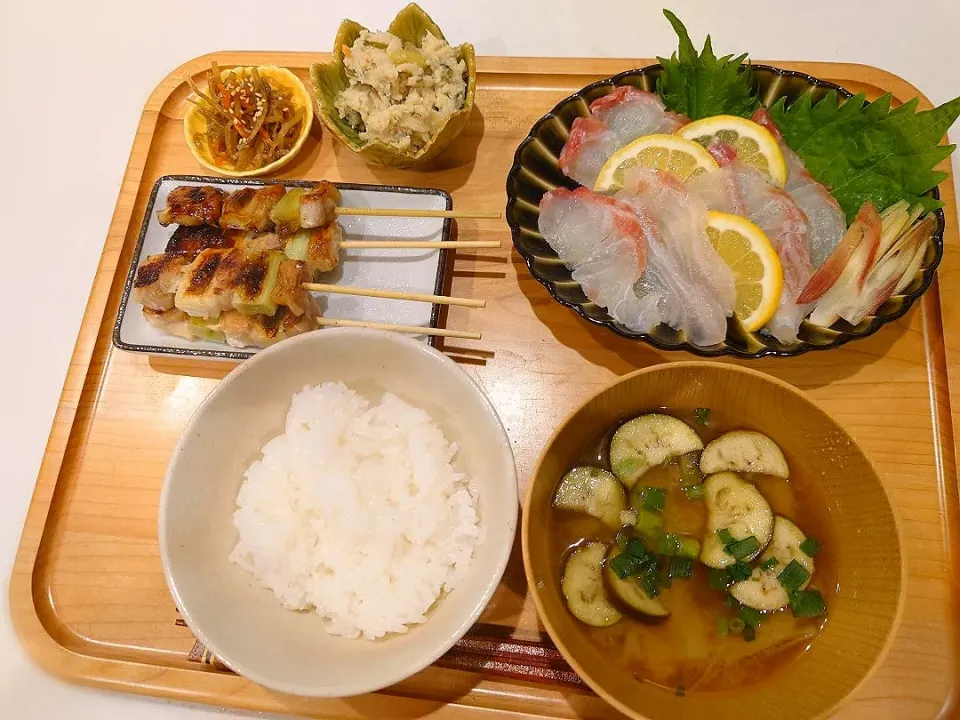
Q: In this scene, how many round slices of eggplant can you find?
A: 7